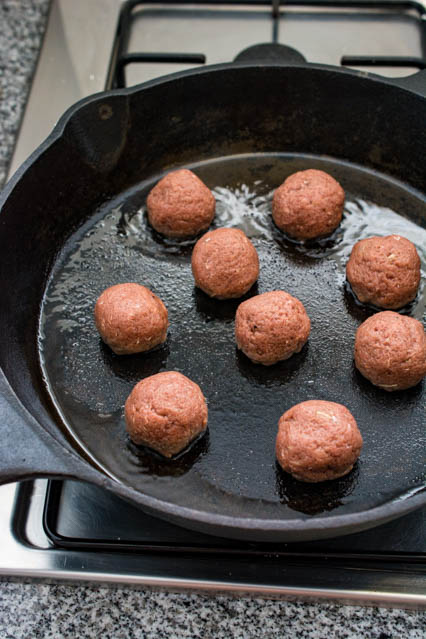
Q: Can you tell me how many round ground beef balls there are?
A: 9